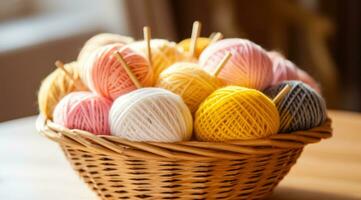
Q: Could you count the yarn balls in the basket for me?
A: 12